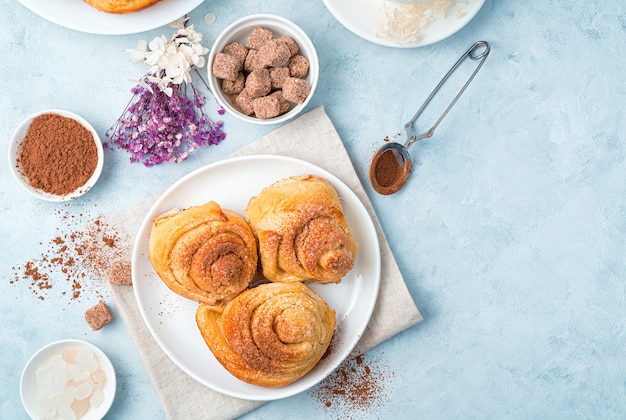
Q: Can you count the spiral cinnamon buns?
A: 3